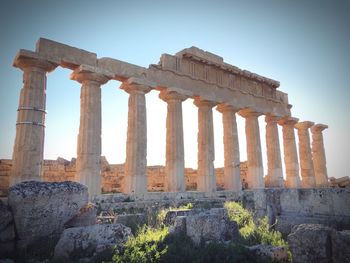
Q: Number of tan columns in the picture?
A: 11